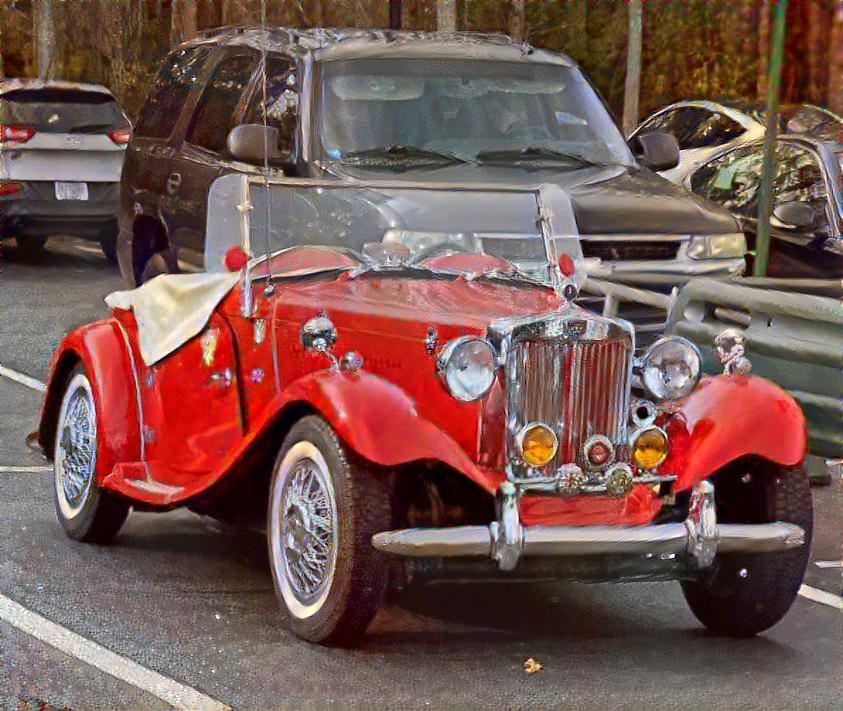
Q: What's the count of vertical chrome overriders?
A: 2